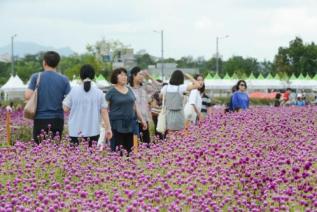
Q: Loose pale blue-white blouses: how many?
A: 1